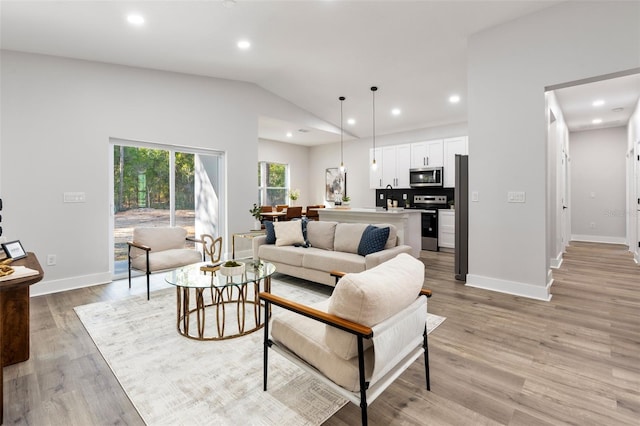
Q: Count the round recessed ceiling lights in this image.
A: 8